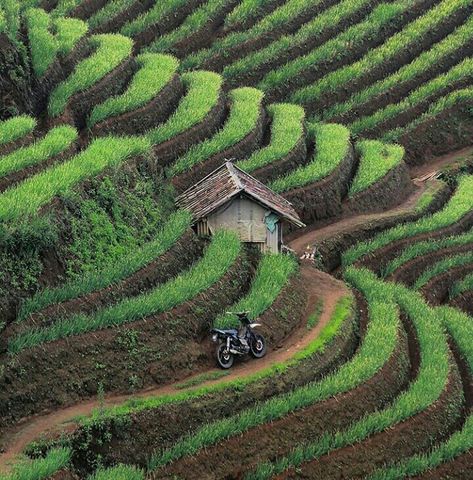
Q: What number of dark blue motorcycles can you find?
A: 1